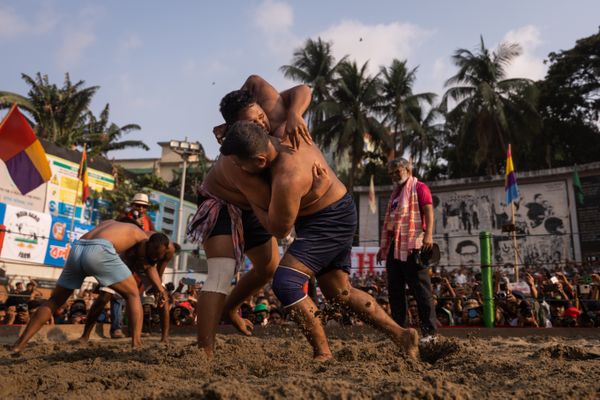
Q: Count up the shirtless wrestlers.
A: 4